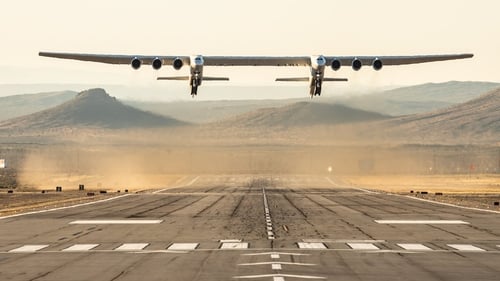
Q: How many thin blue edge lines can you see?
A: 0